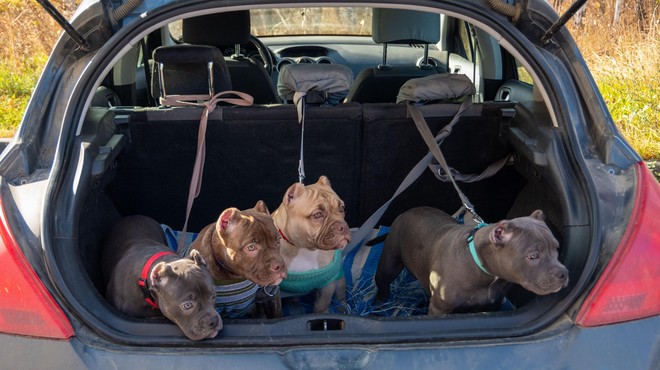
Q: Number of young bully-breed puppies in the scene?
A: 4